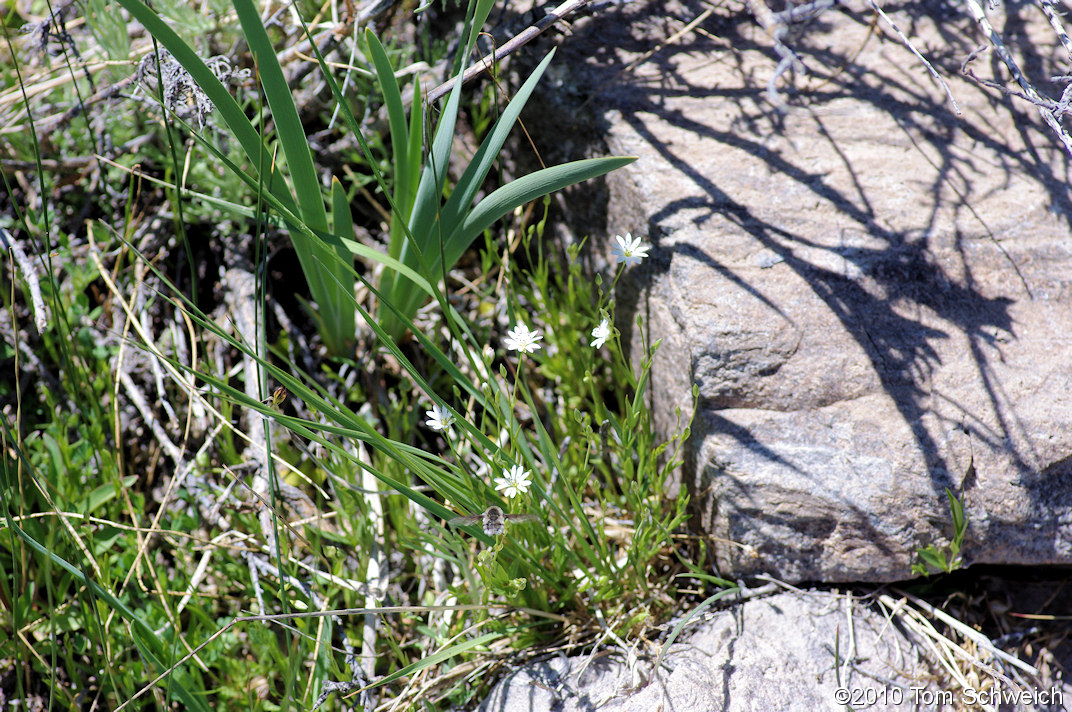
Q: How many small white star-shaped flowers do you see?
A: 5